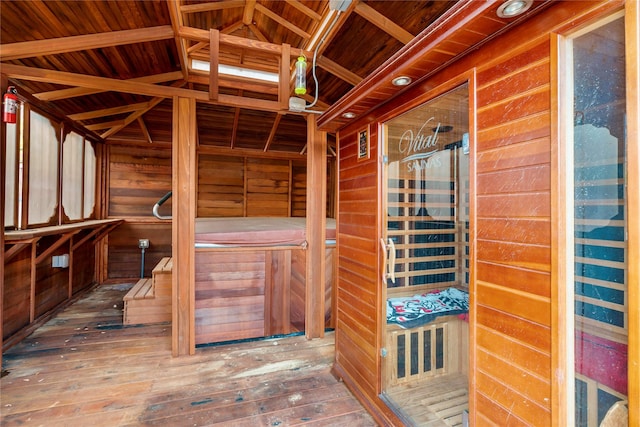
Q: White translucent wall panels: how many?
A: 4